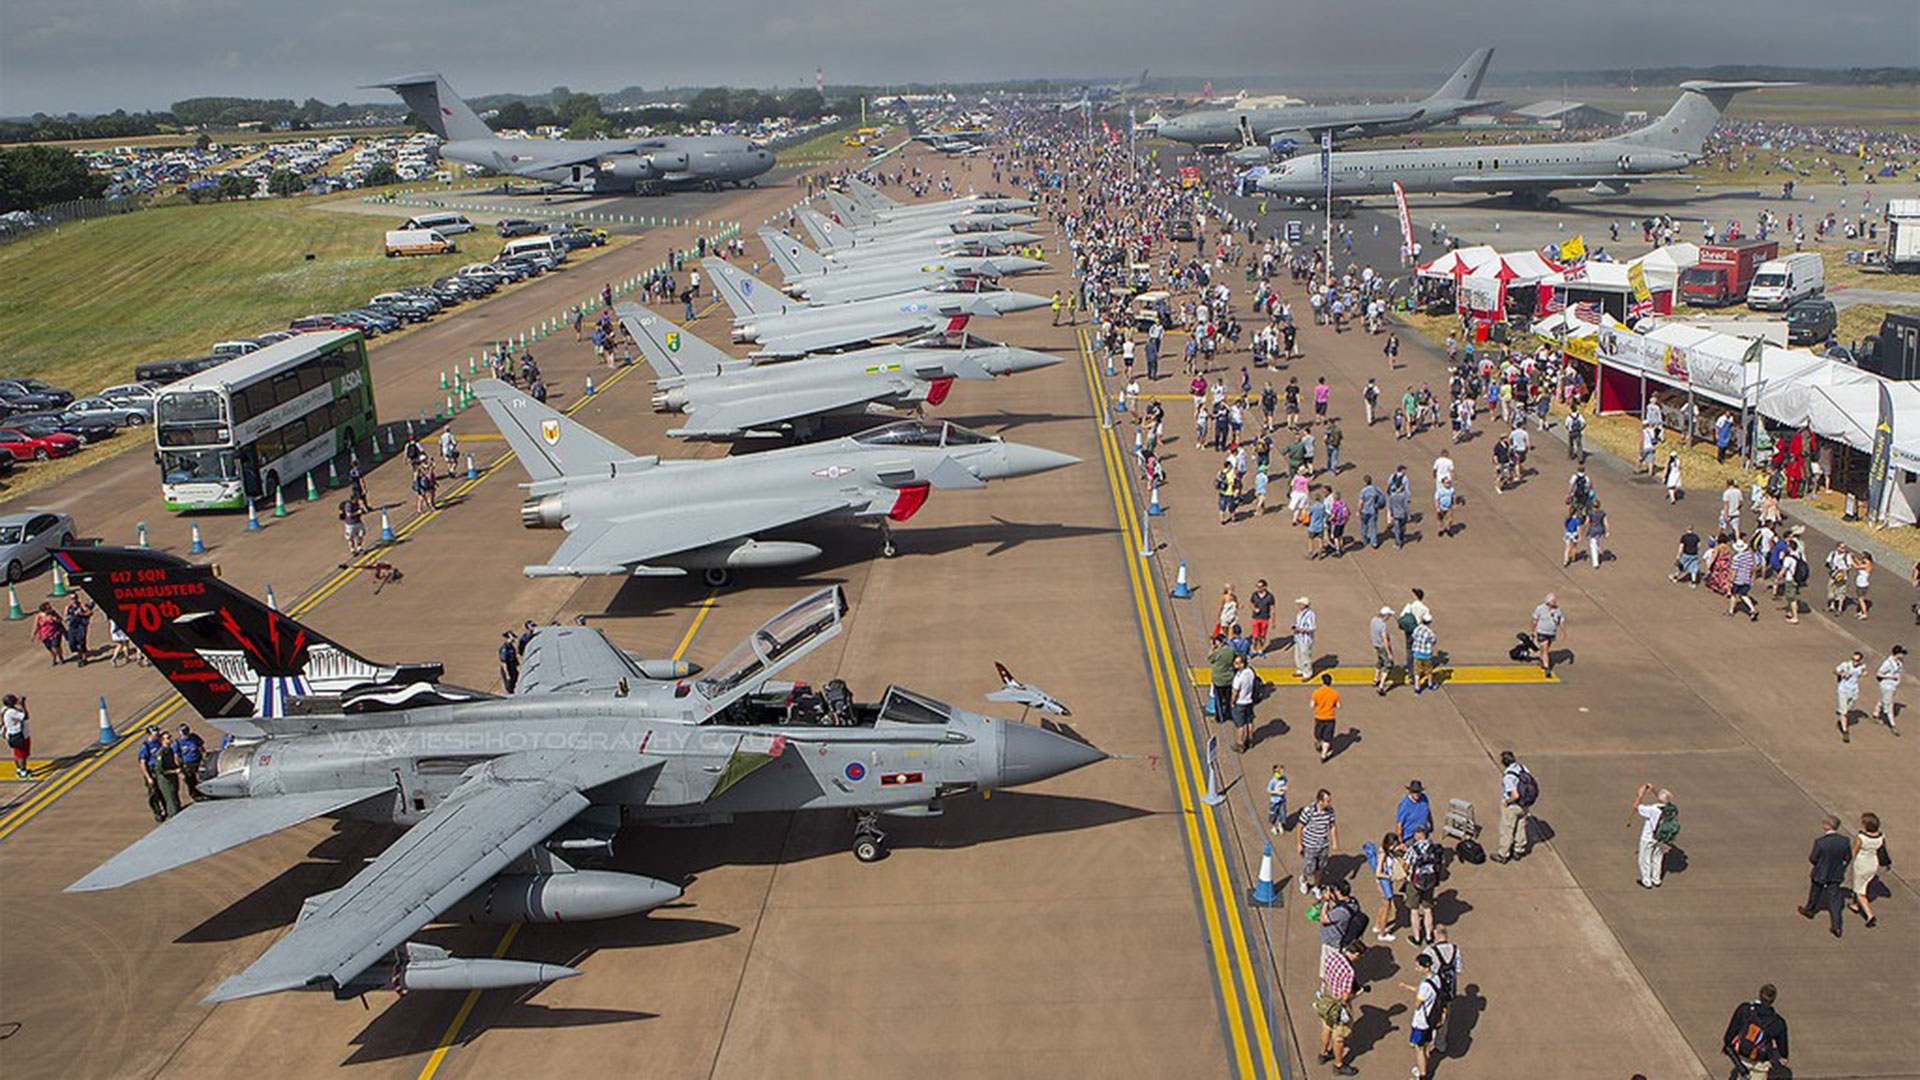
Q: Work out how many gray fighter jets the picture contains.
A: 8